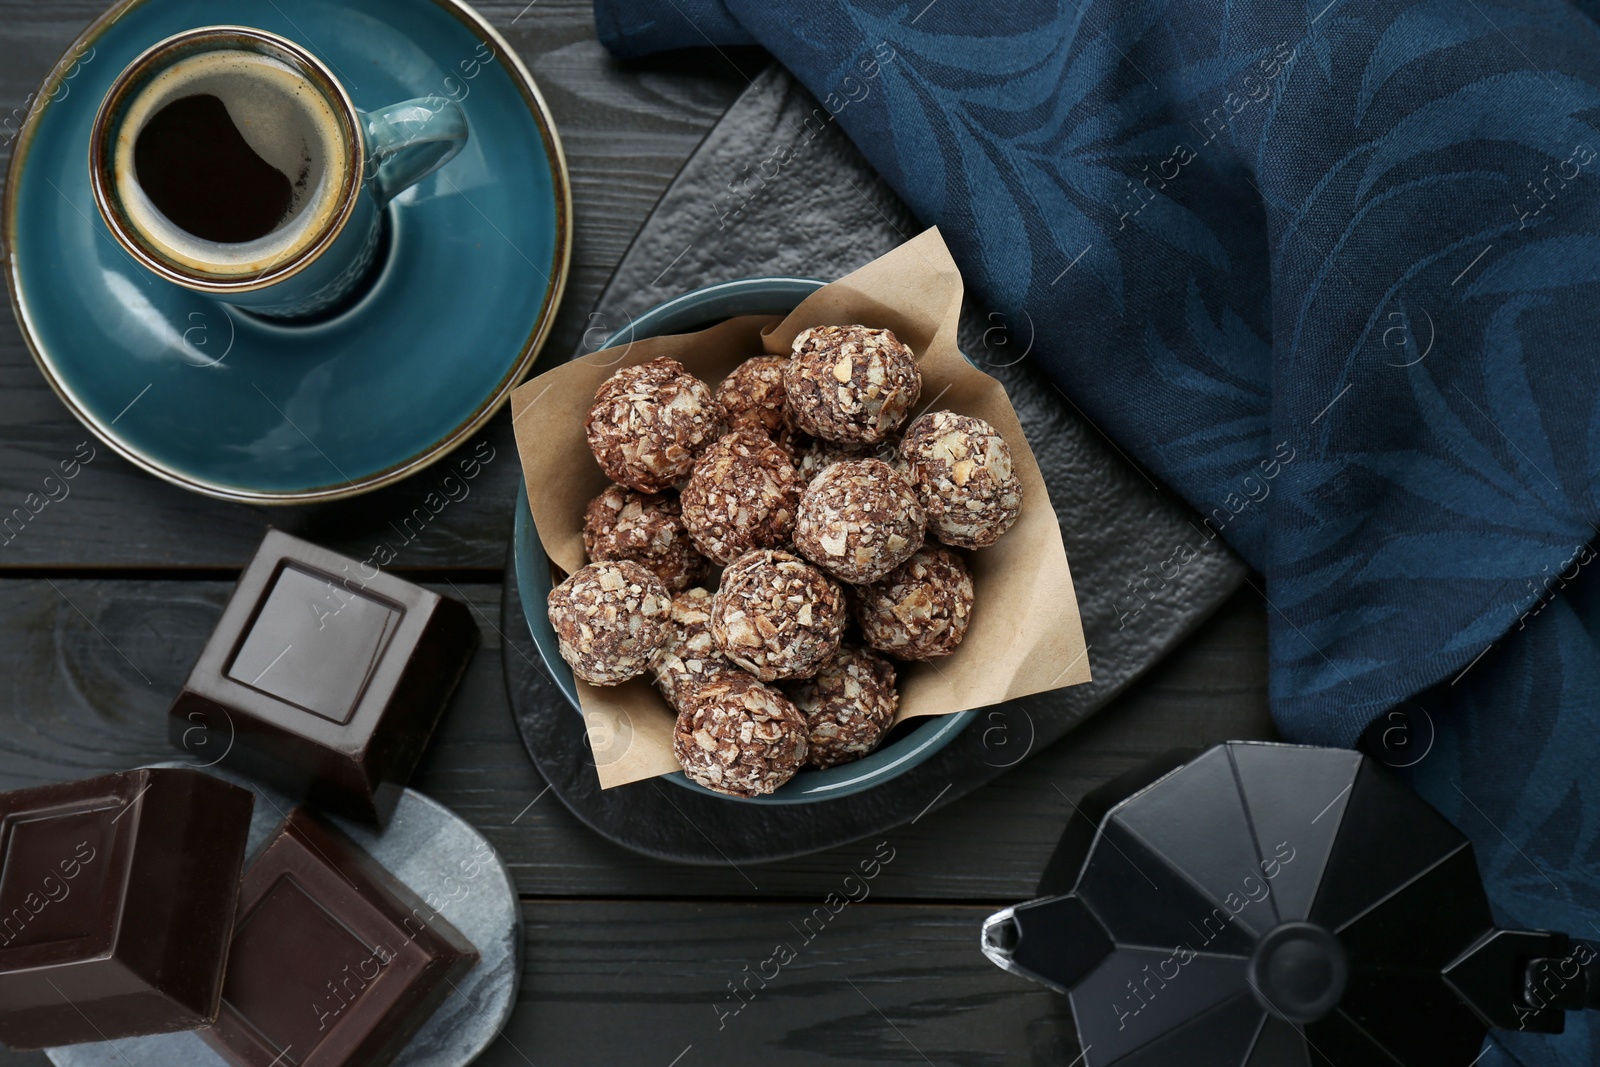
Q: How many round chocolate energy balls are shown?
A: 14